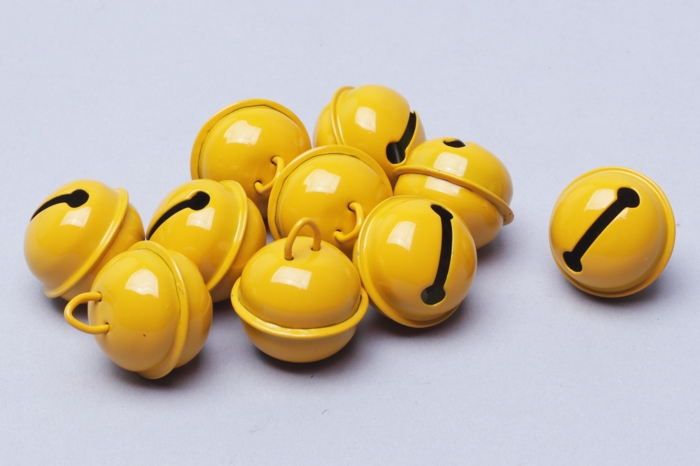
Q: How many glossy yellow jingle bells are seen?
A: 10